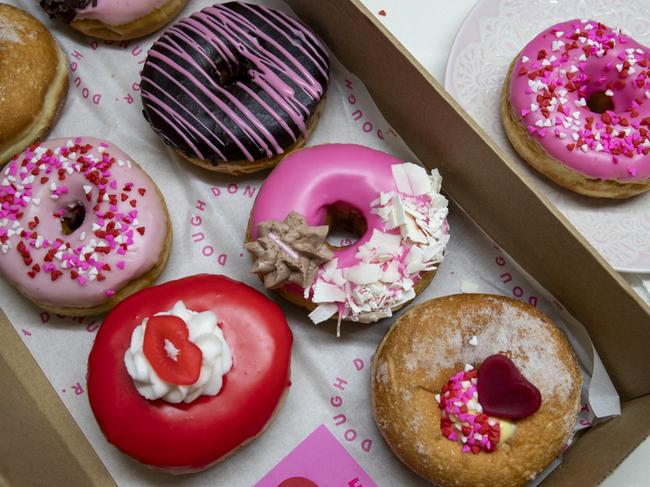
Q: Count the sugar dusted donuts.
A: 2